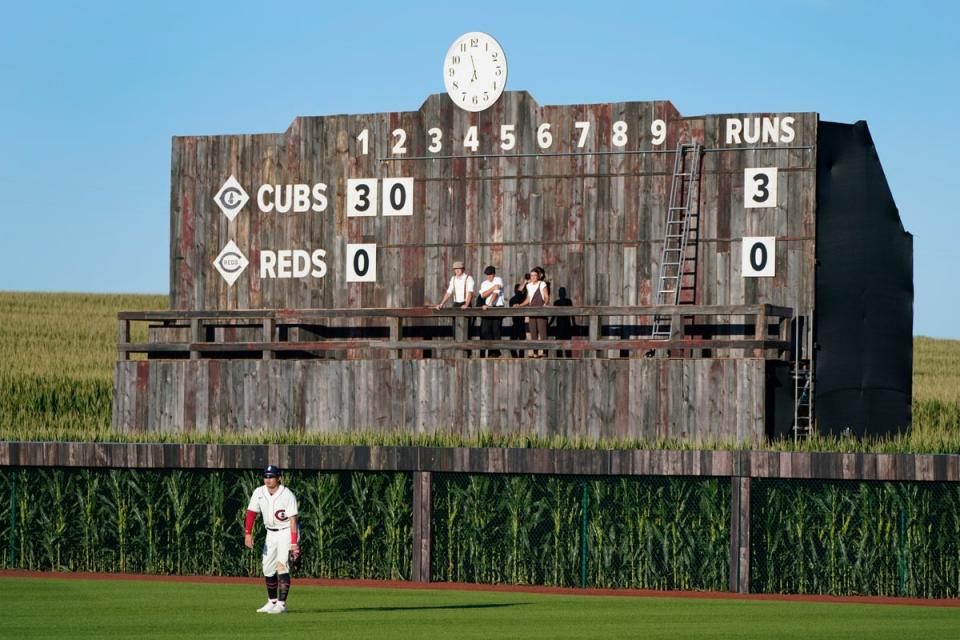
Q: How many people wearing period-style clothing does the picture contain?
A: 3